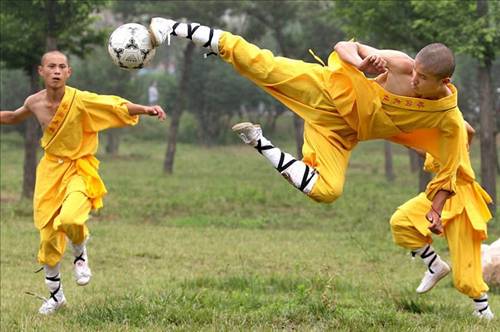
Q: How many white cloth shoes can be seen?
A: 6